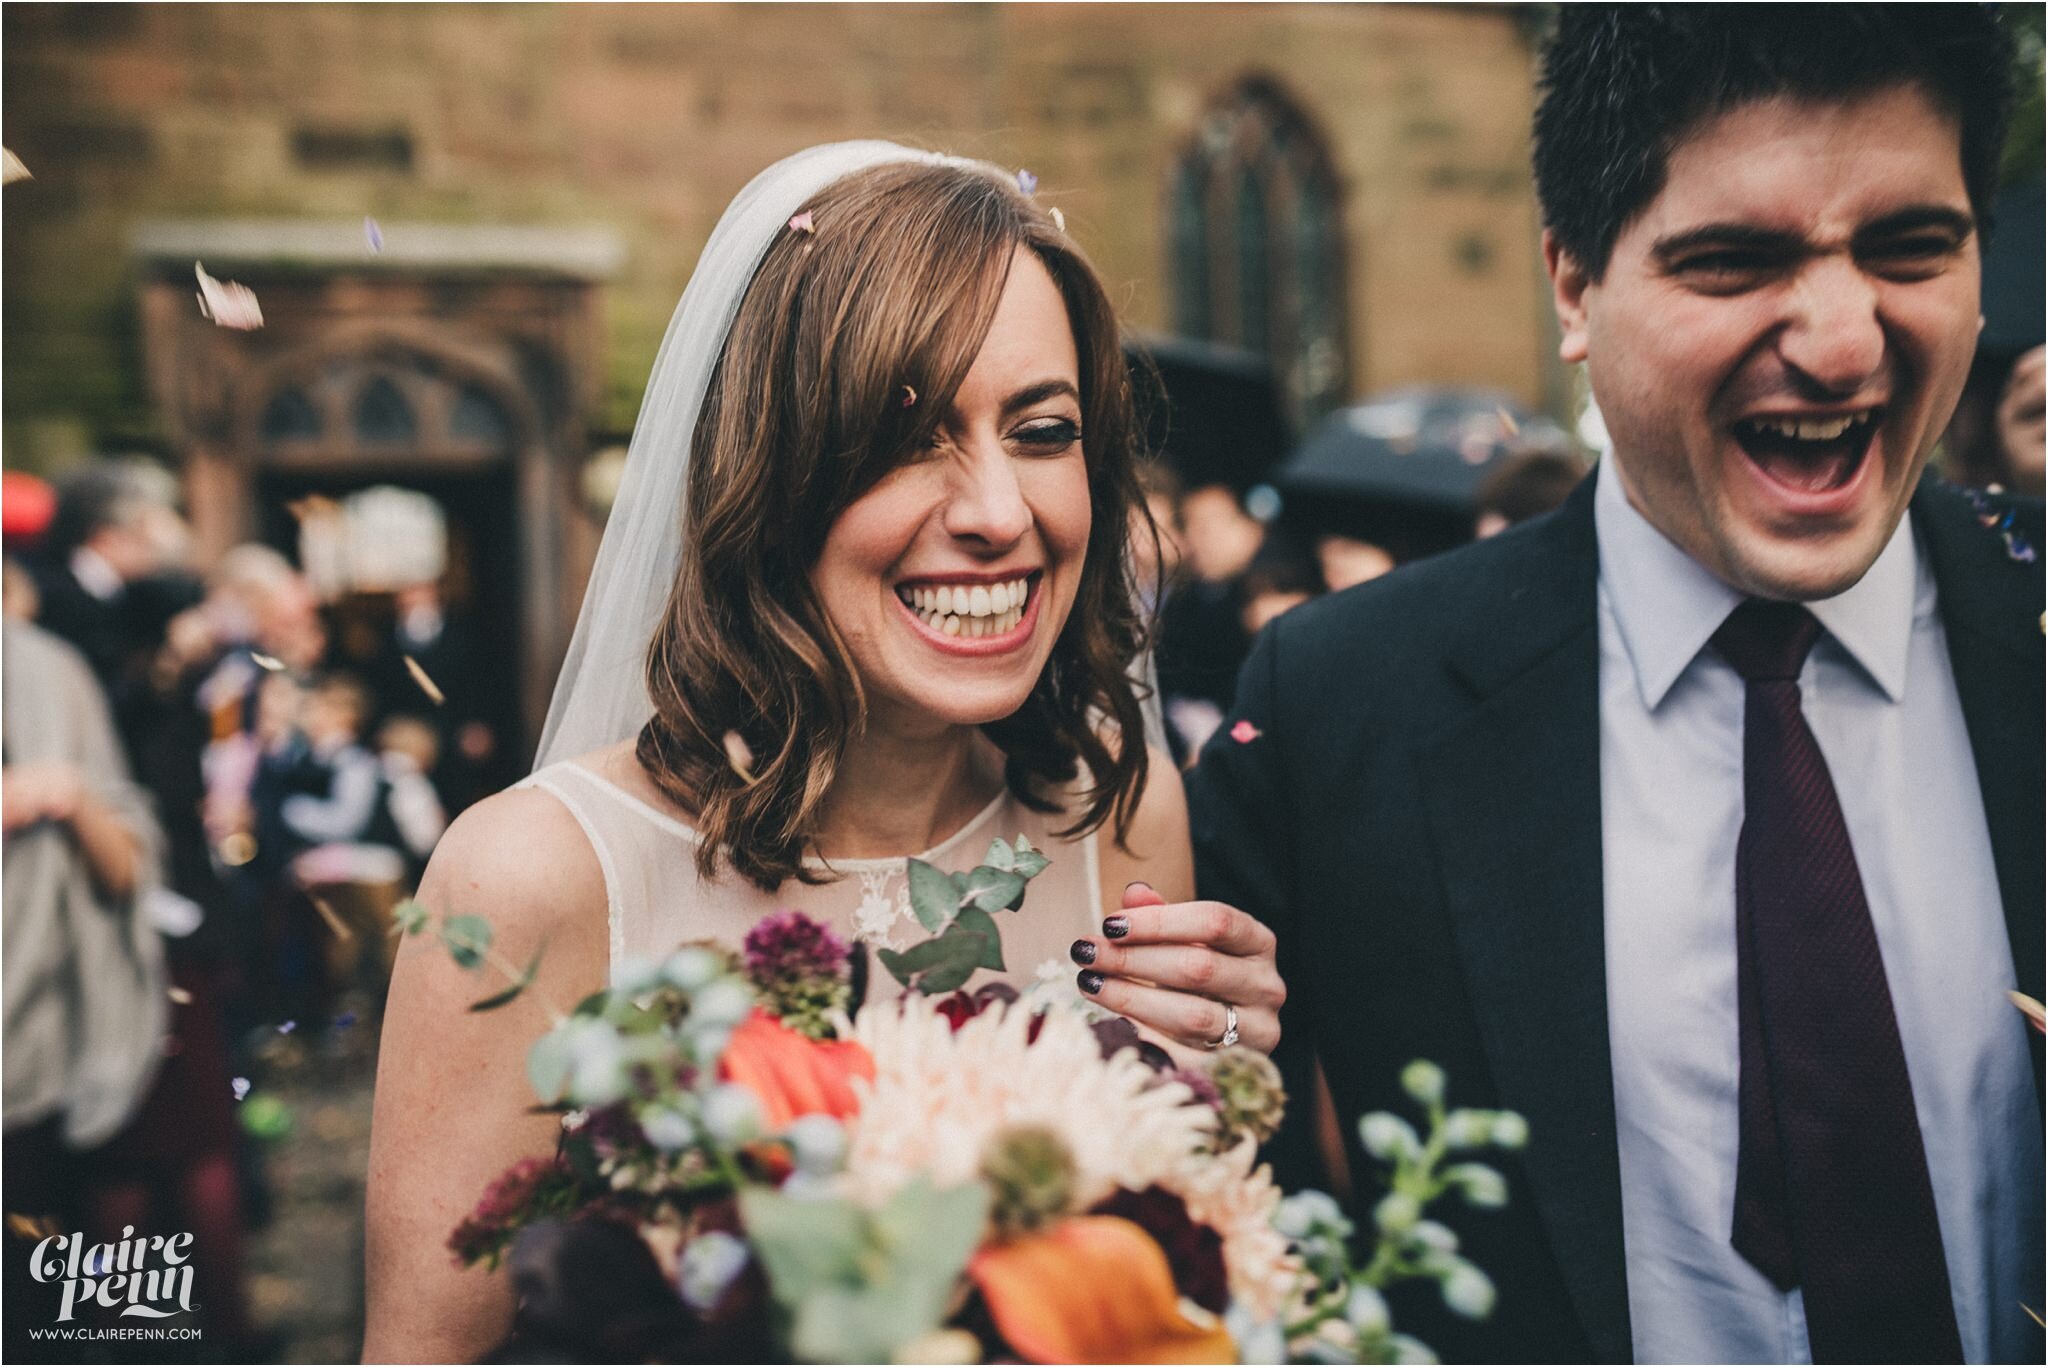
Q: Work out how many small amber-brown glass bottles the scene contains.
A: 0